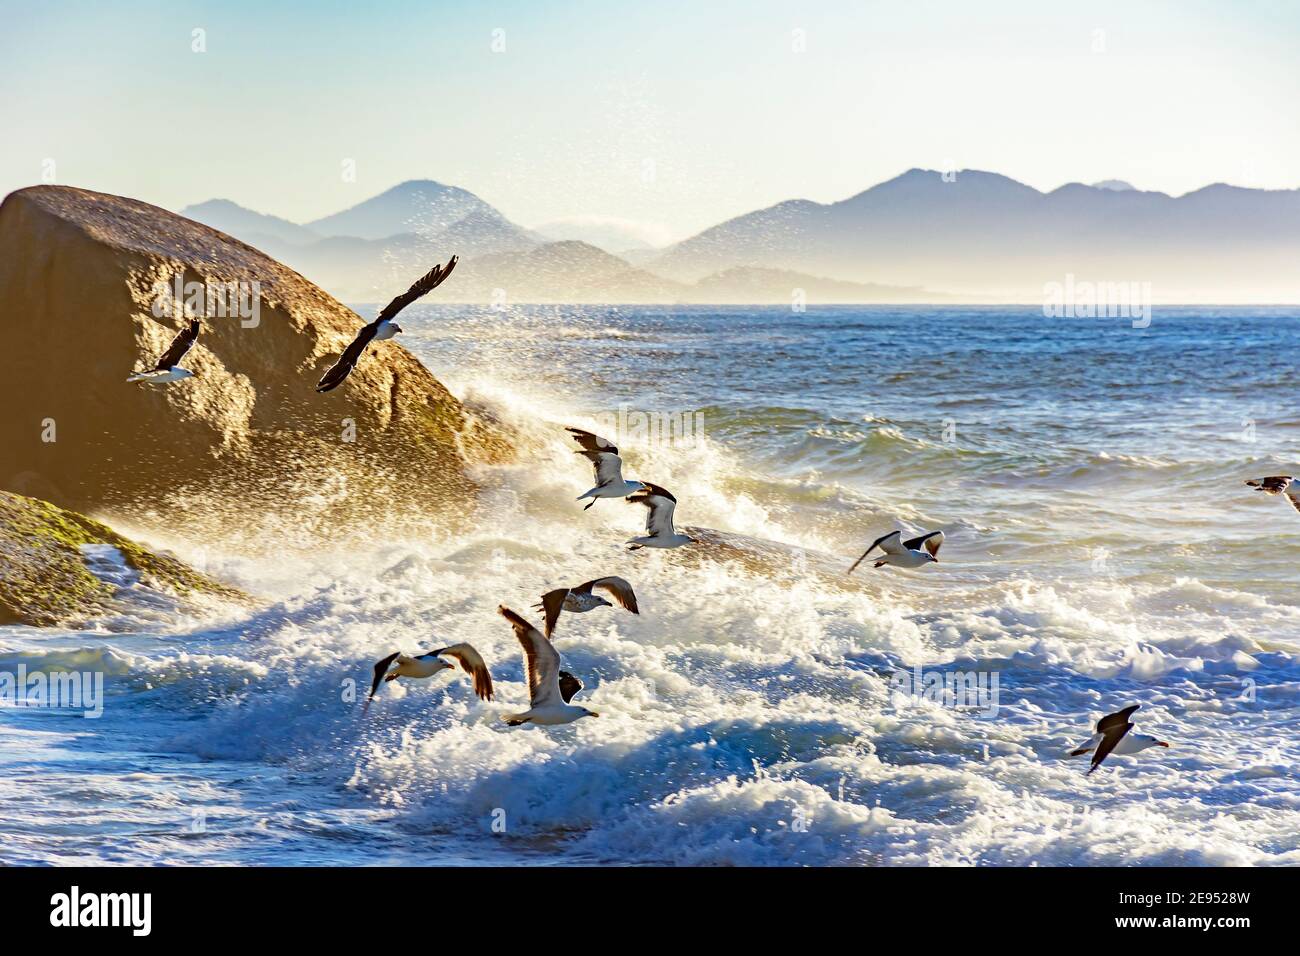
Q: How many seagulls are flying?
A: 10